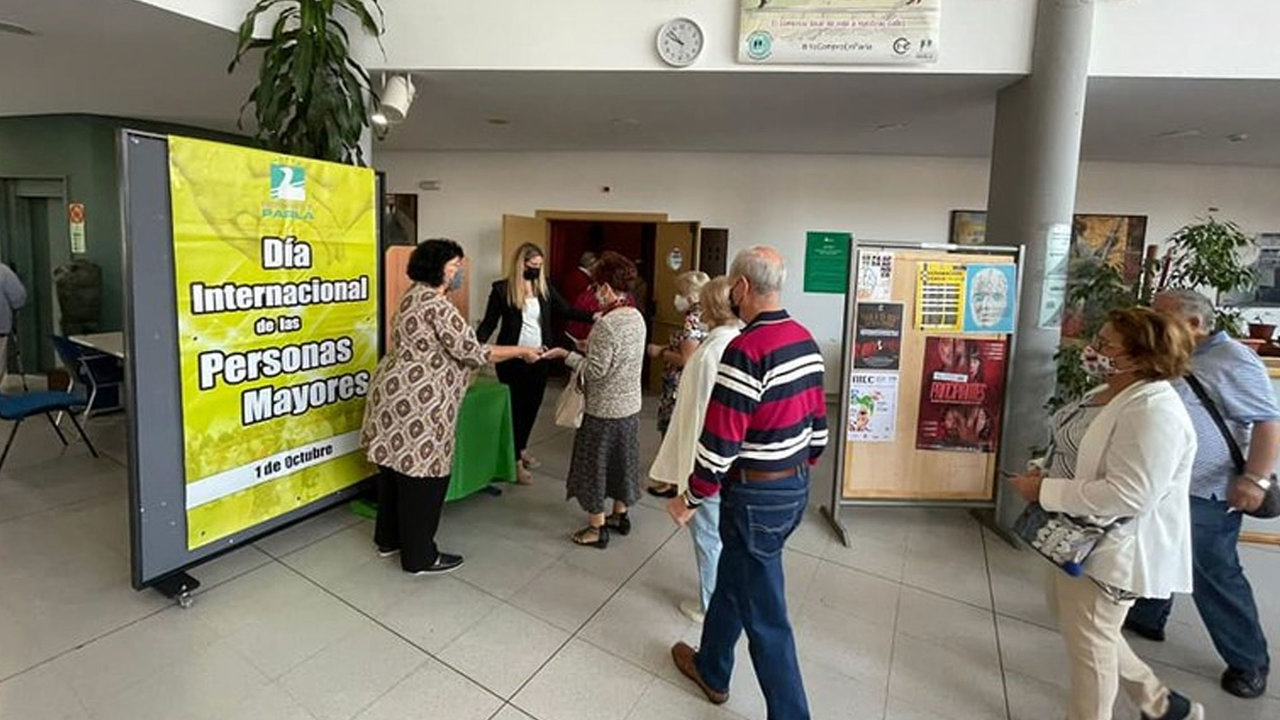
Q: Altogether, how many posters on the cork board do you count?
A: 6